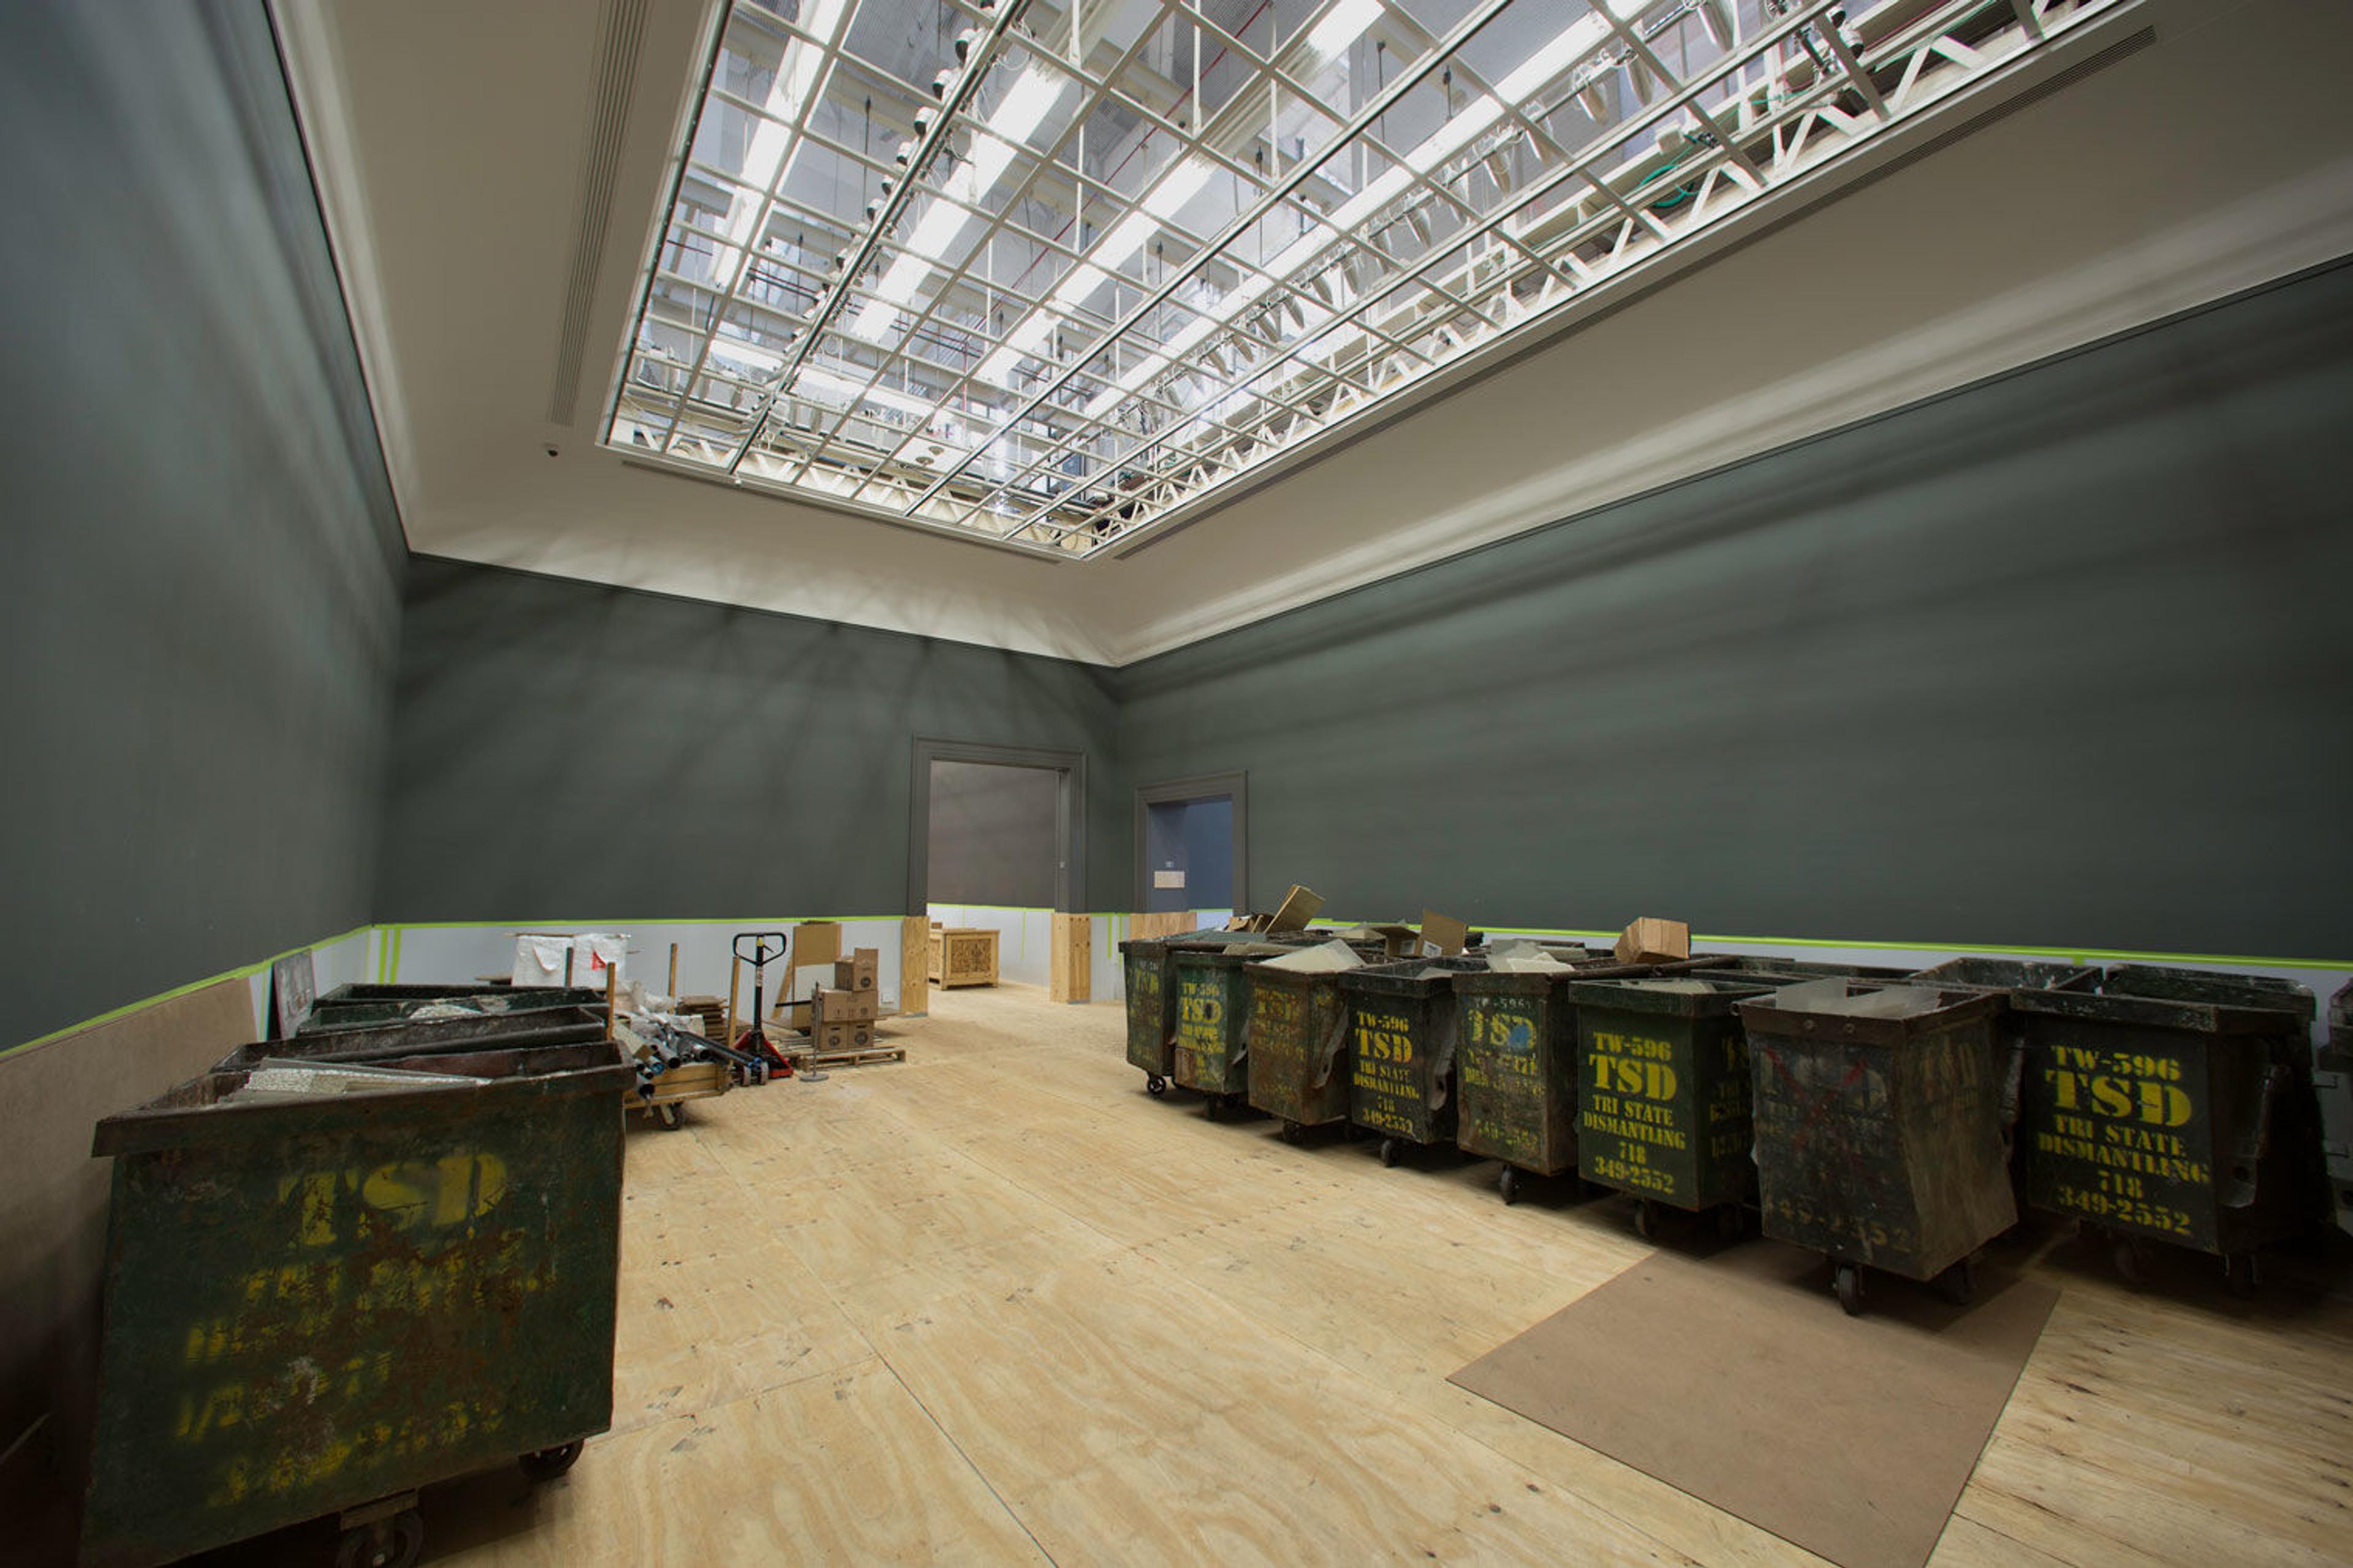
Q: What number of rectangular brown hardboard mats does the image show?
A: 1